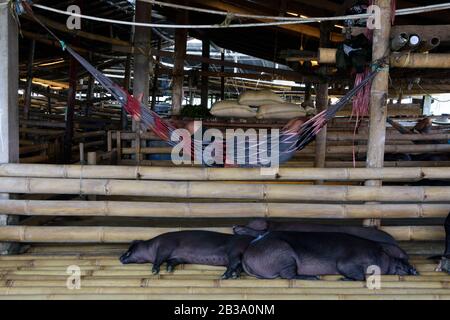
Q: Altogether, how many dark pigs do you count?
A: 3